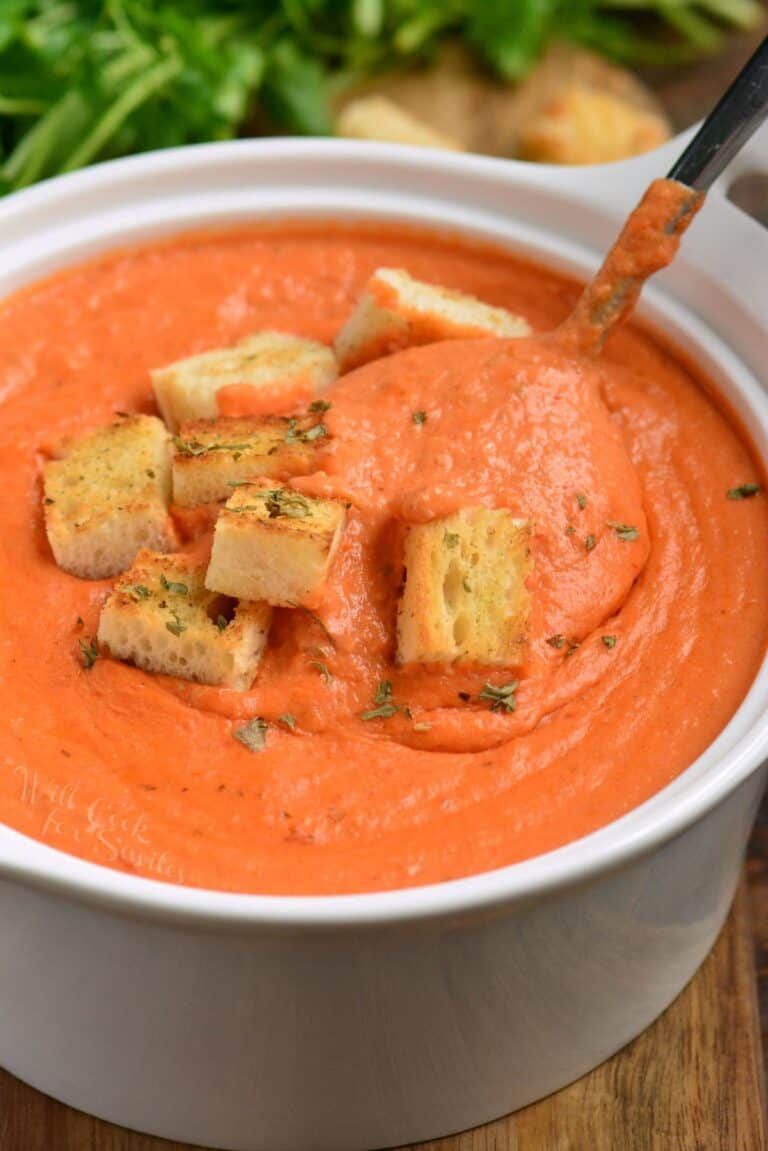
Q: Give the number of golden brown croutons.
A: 7